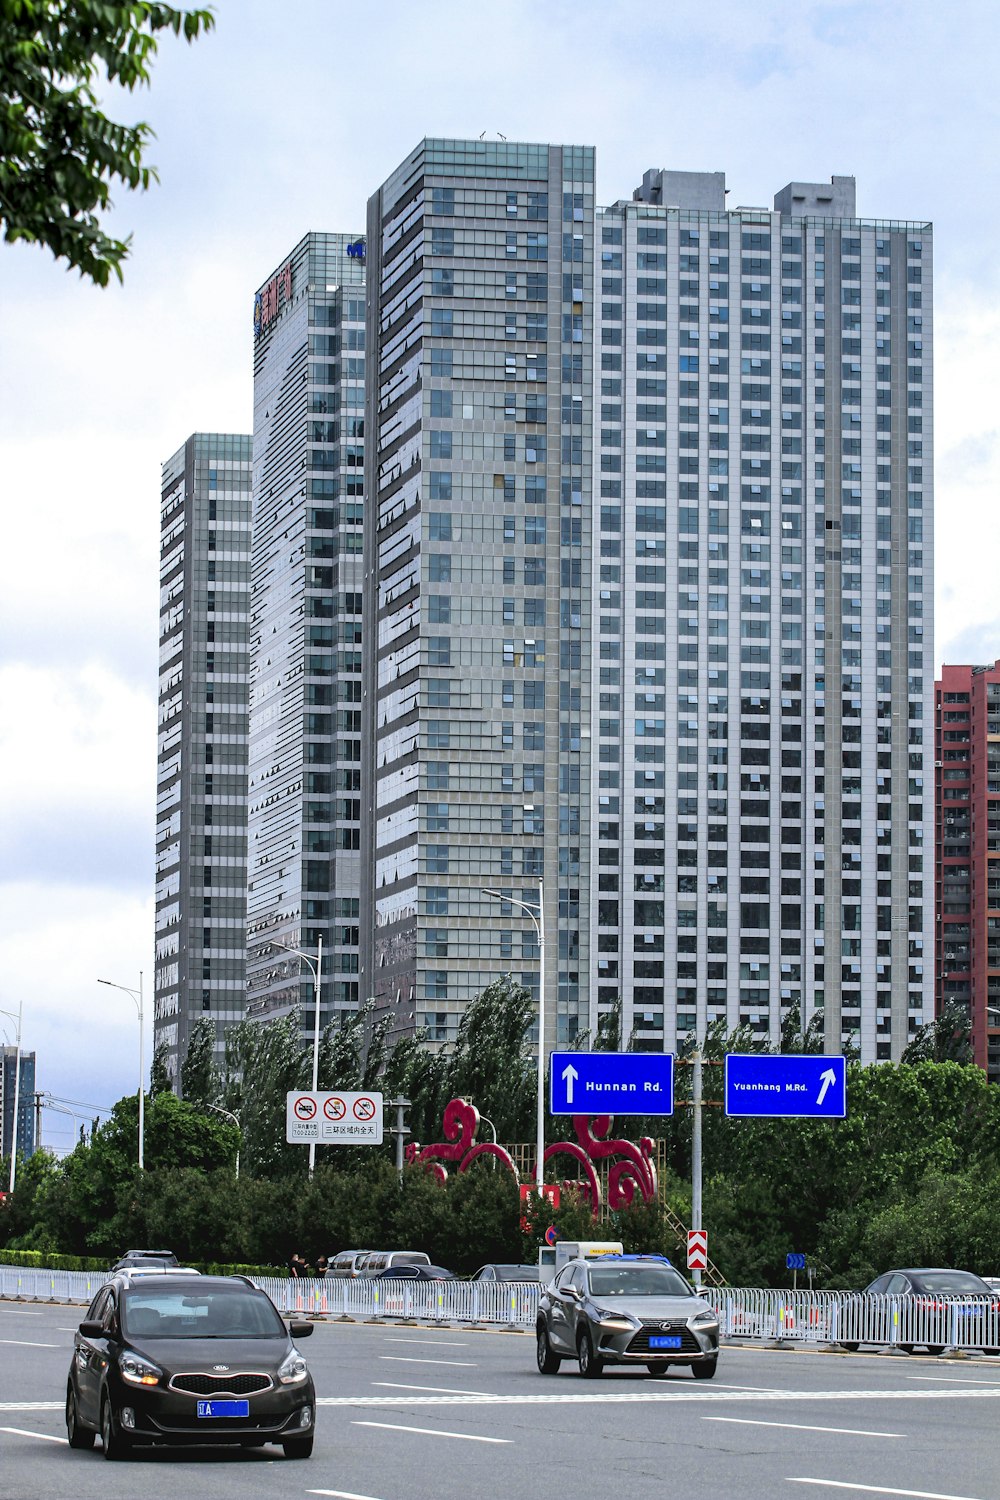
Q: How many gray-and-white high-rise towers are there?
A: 4